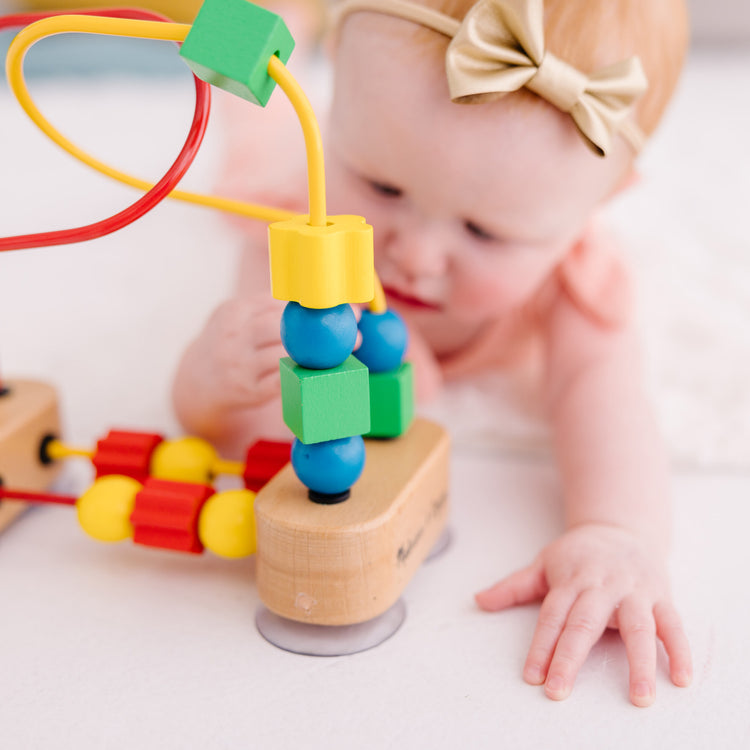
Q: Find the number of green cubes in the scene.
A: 3